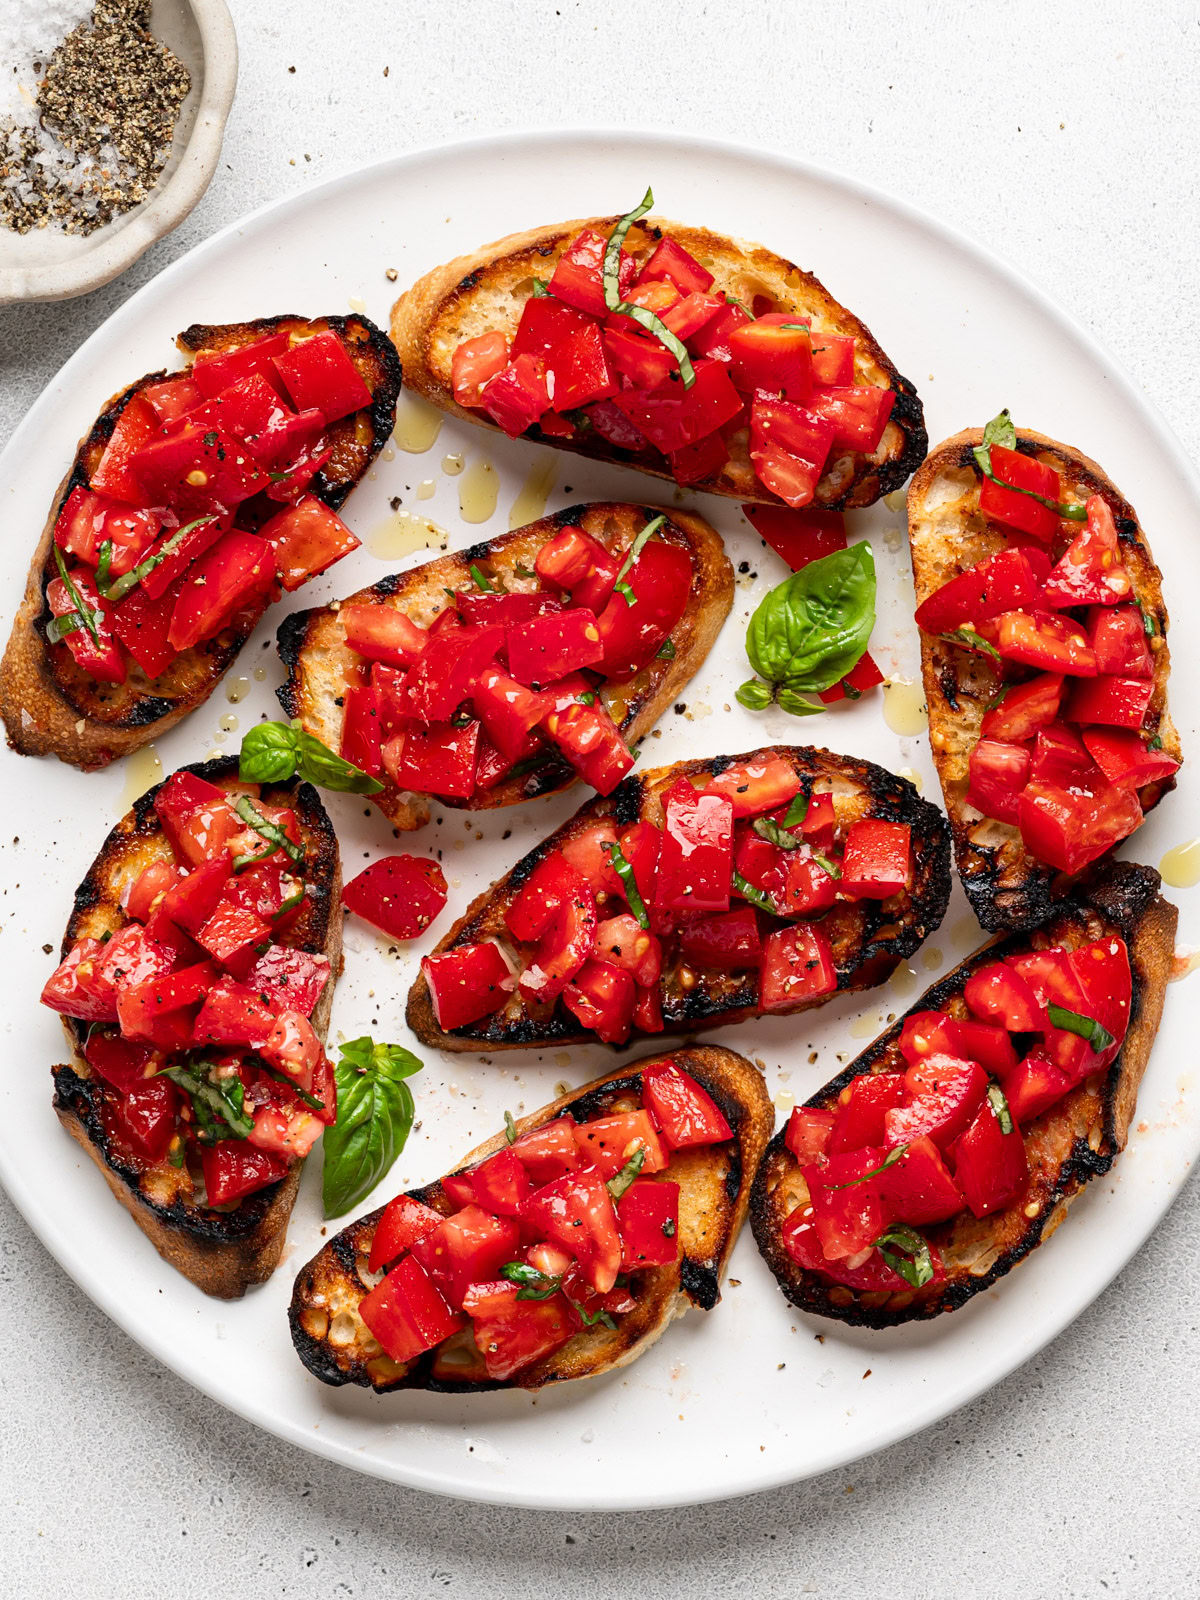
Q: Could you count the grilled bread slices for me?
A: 8